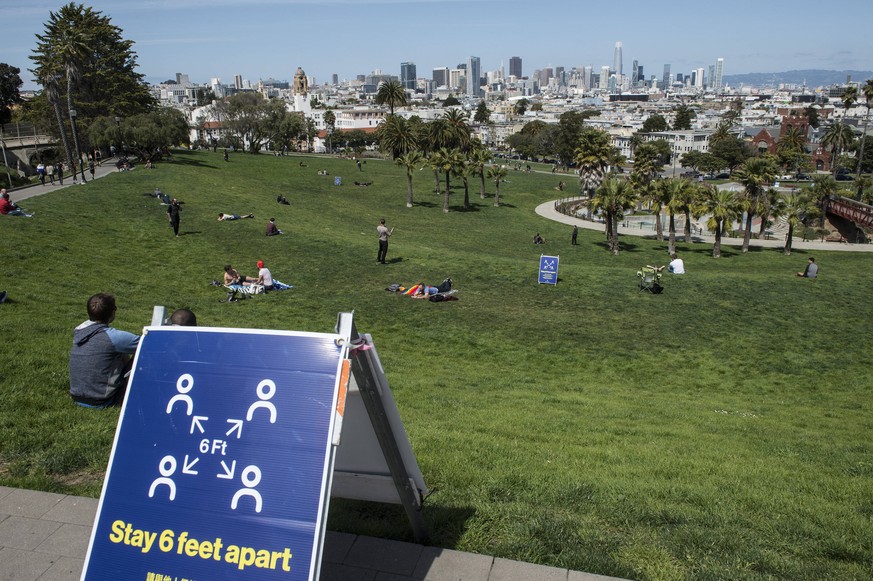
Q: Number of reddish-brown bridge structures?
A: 1